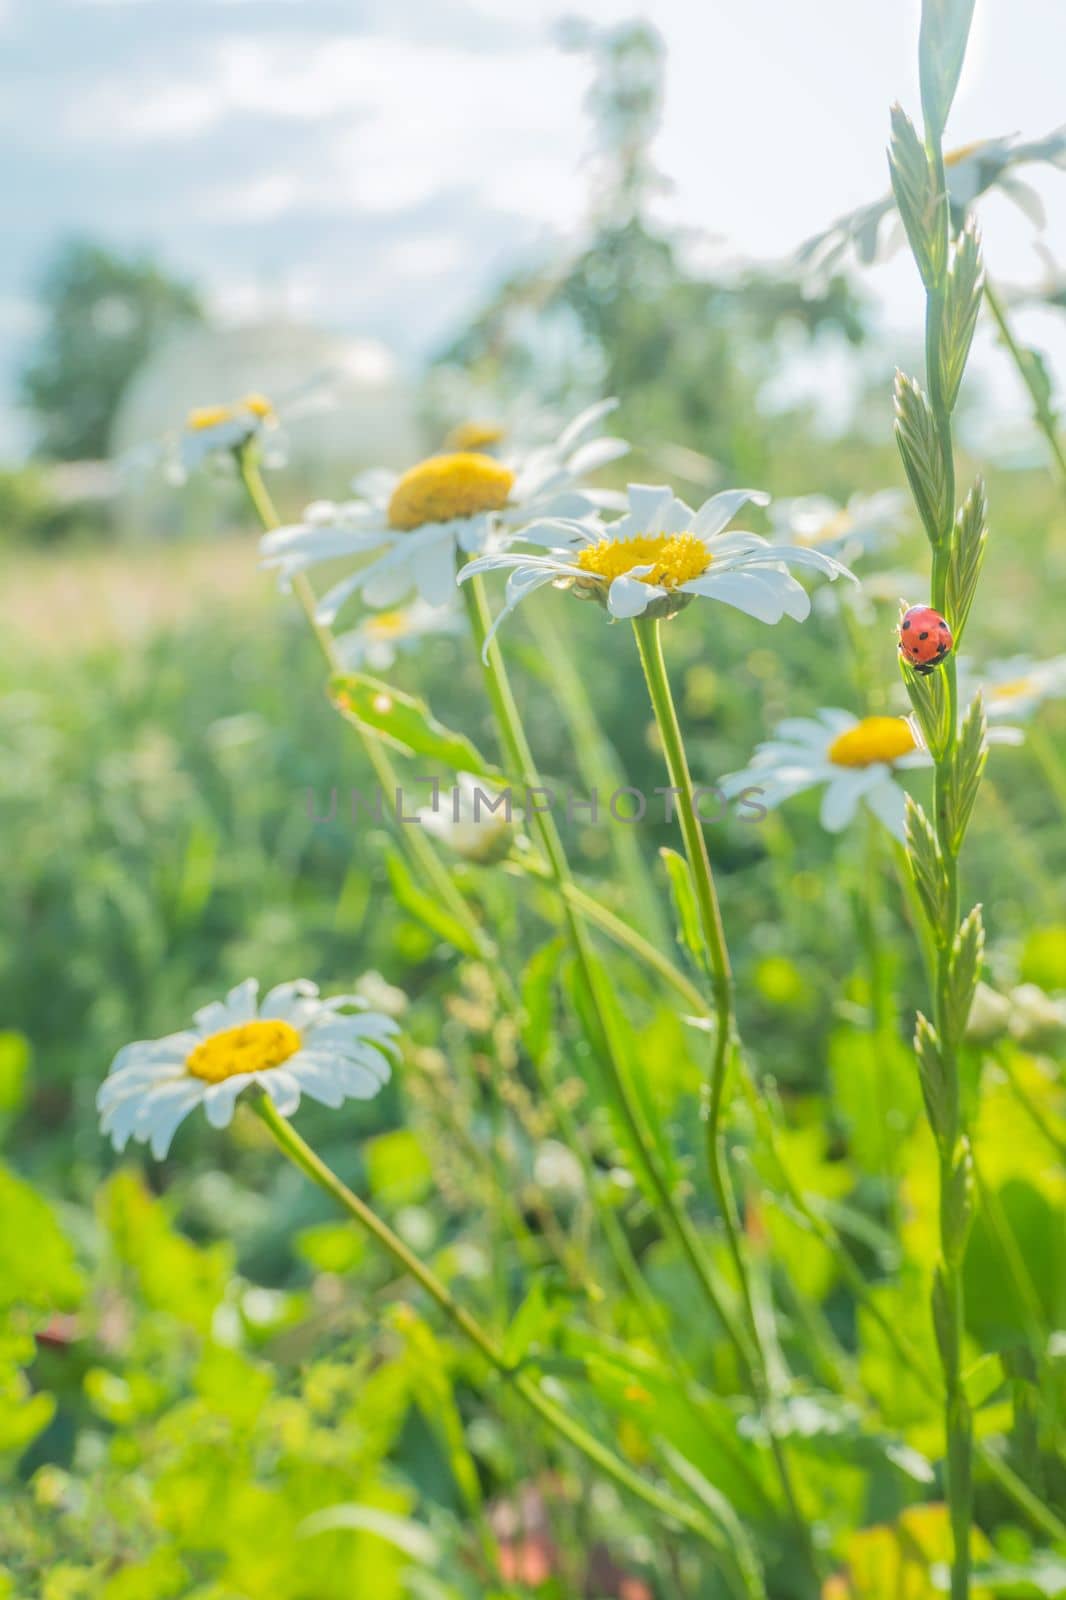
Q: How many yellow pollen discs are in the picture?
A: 11